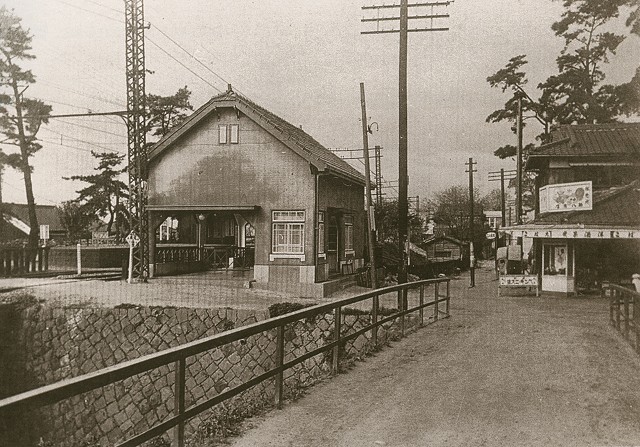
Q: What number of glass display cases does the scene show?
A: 1